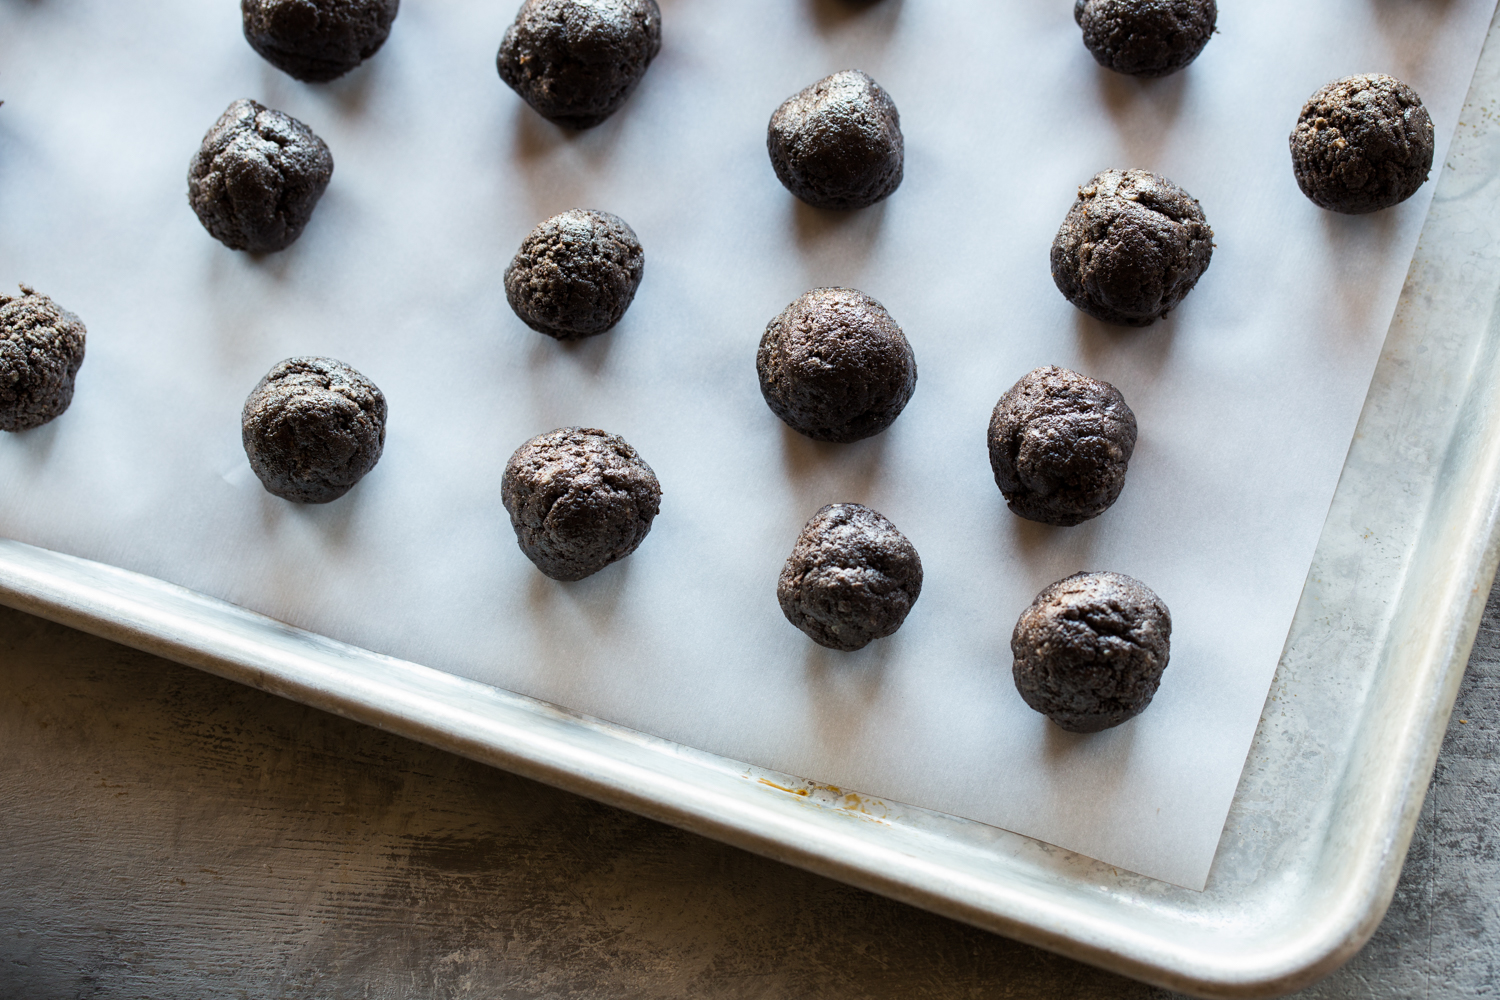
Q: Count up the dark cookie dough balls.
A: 15